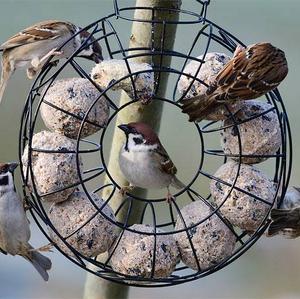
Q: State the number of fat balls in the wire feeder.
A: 9